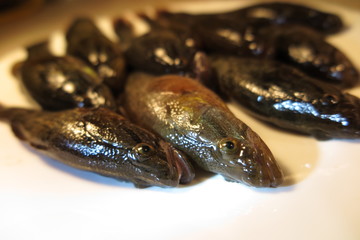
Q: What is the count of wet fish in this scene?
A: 9